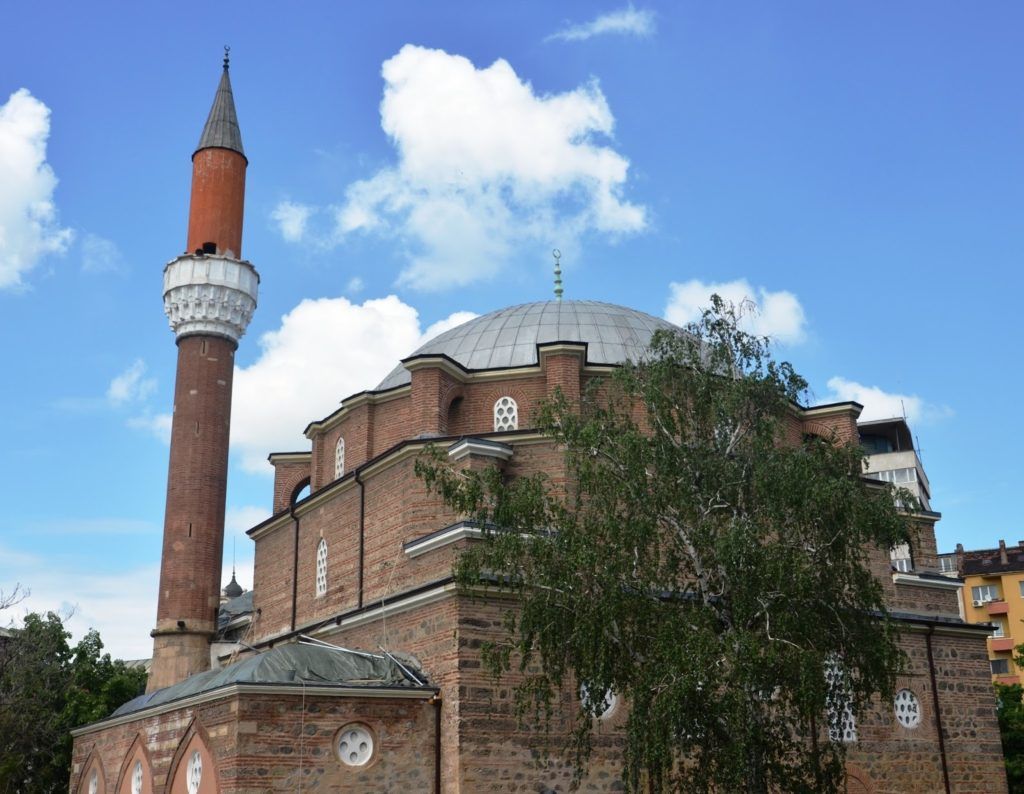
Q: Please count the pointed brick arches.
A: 3